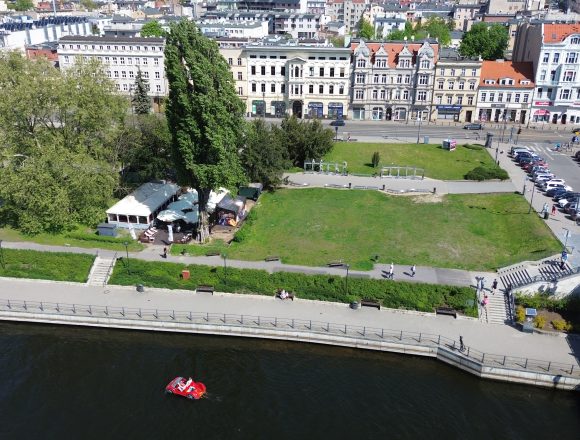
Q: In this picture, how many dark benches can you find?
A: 7